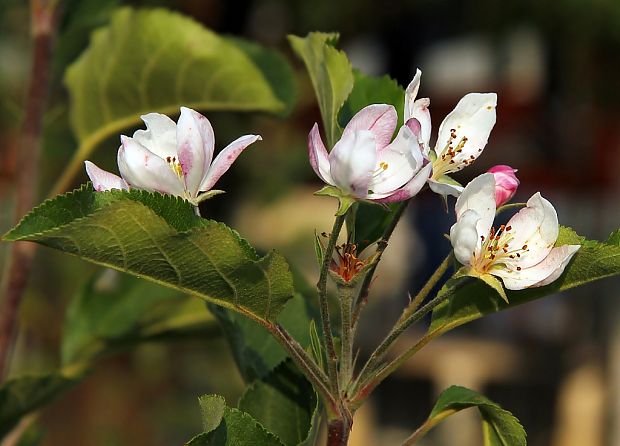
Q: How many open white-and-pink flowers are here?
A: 4